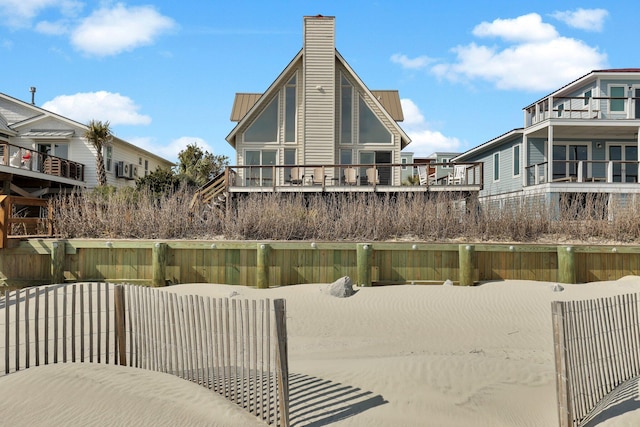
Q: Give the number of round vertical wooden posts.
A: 6